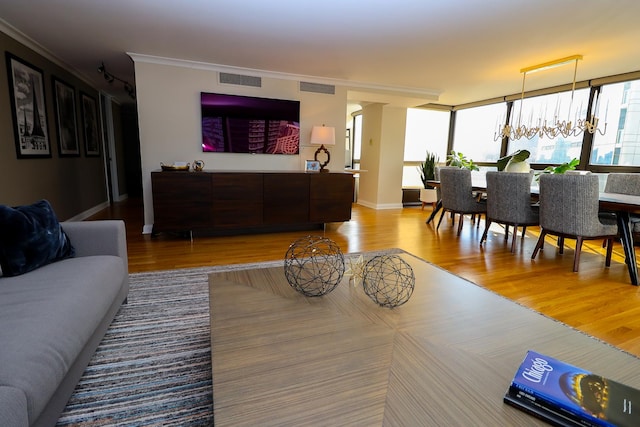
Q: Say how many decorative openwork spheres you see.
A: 2